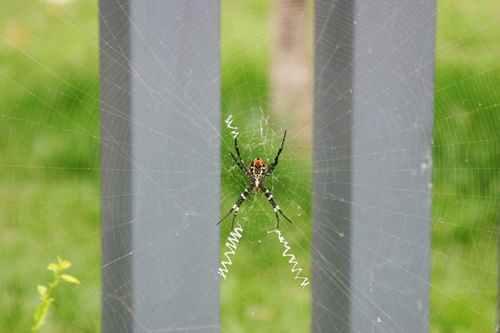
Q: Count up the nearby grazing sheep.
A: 0